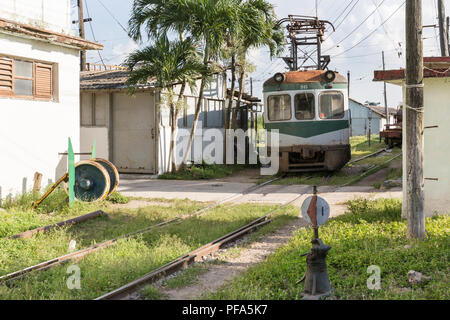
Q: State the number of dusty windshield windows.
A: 3